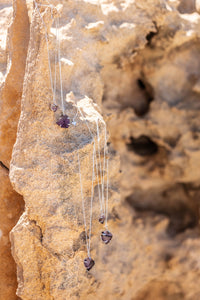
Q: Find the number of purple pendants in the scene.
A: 5